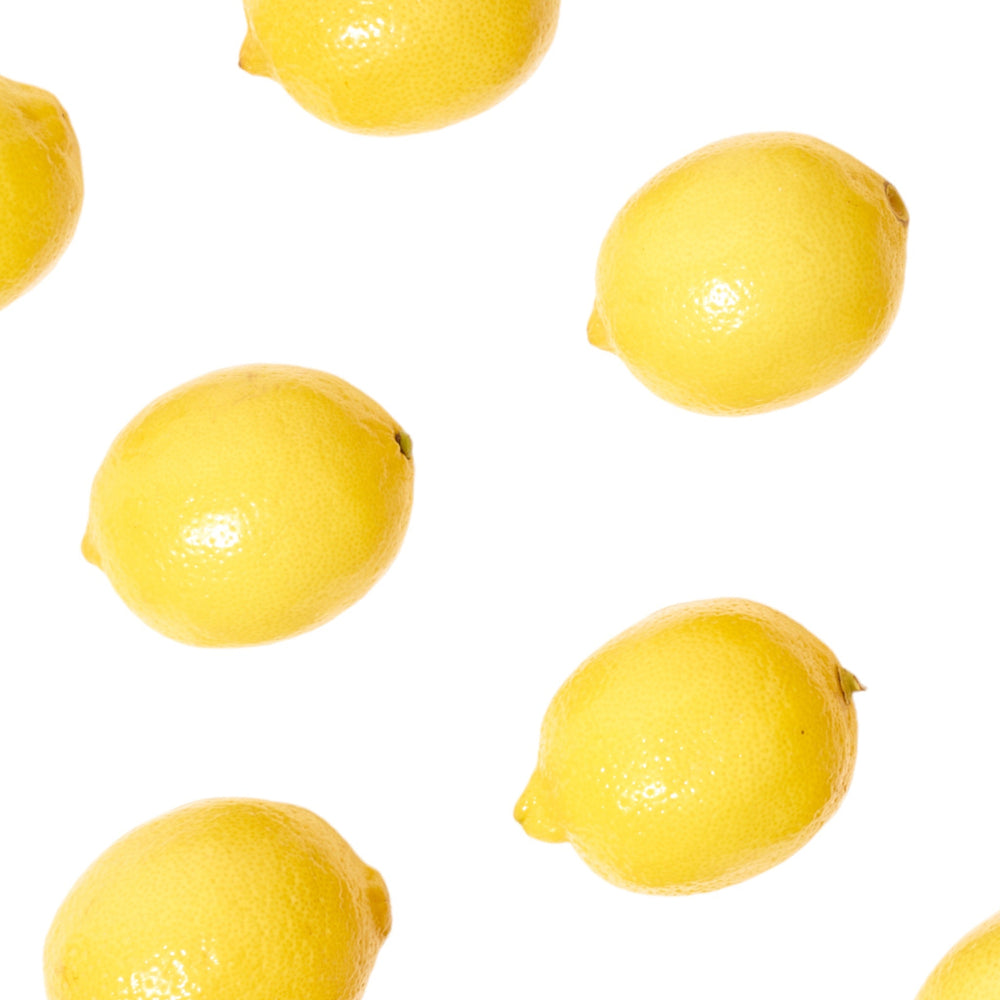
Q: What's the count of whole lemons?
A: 3